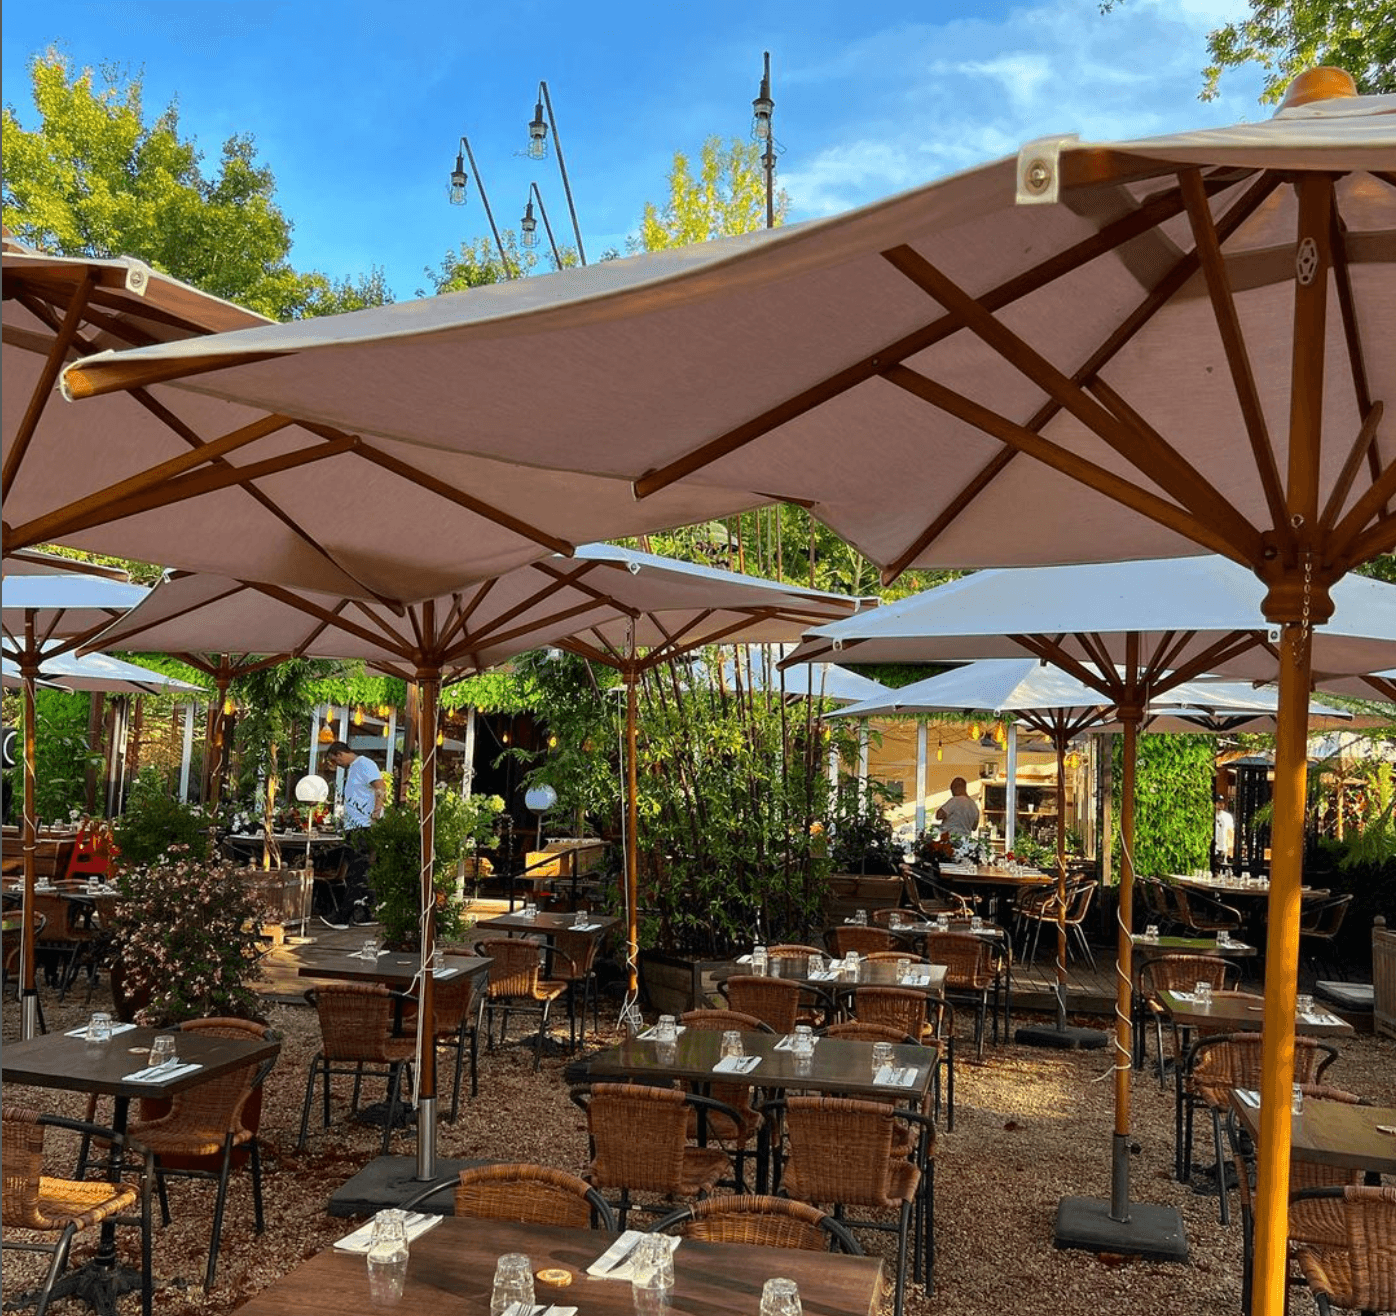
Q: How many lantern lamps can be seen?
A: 5